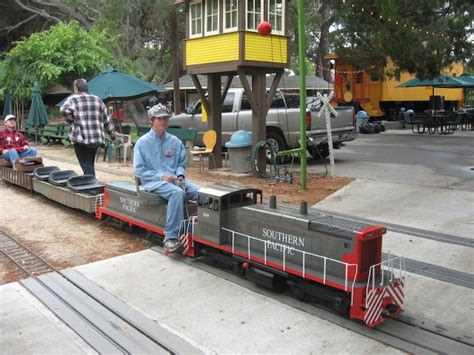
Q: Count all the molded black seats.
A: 3